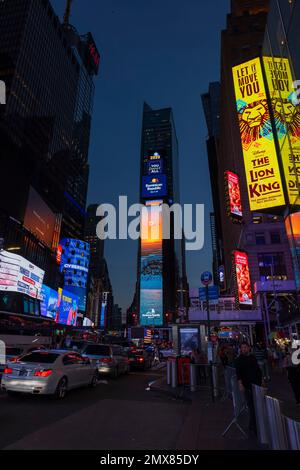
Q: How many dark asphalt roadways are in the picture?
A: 1